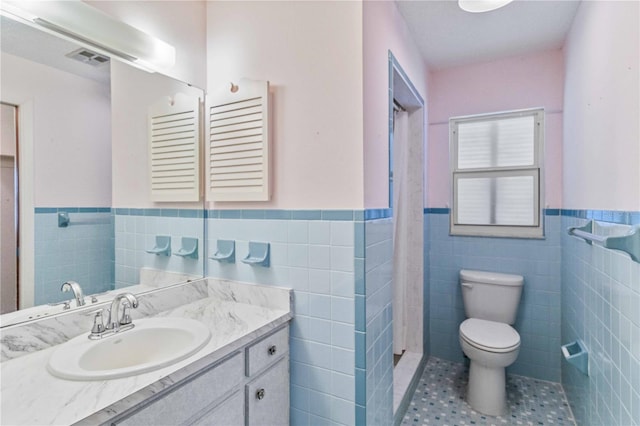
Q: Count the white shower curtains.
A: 1